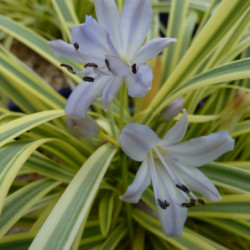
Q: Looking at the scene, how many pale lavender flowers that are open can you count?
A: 3